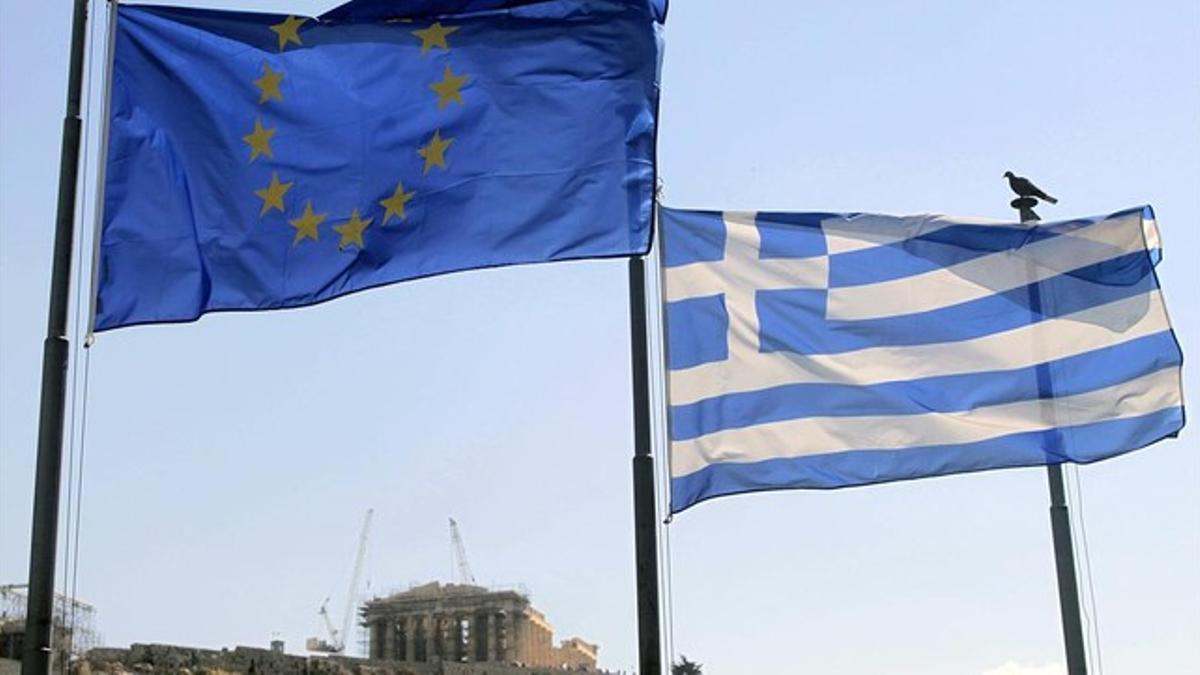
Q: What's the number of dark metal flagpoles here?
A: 3